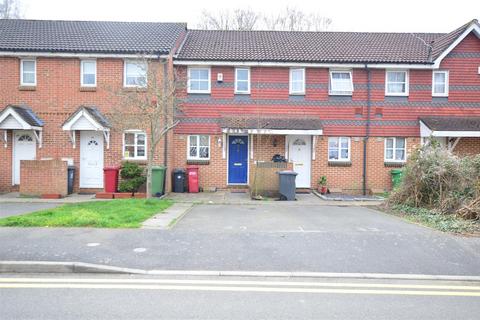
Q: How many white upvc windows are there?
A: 13